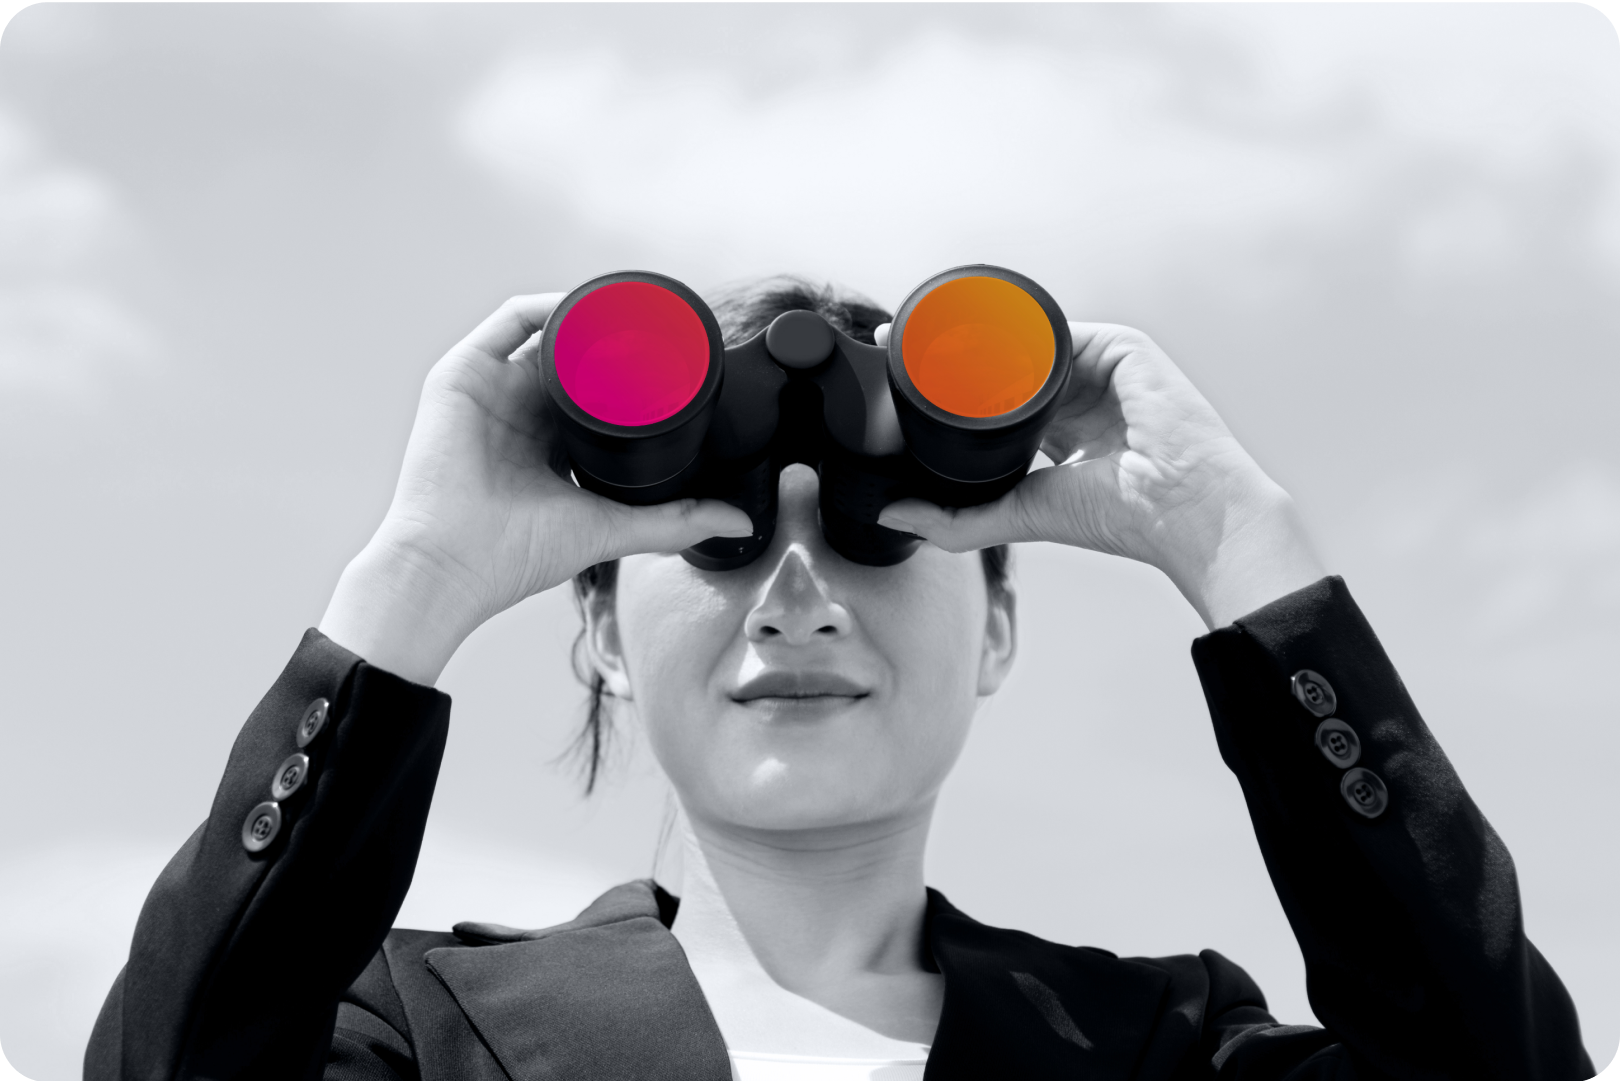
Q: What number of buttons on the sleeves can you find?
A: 6